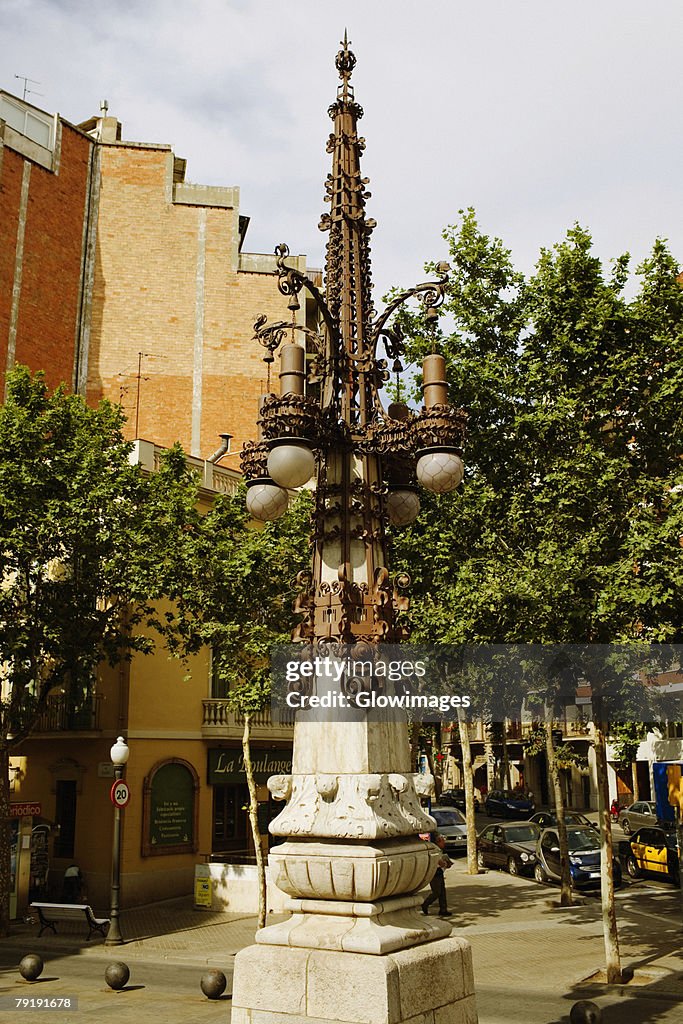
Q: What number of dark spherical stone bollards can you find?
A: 4